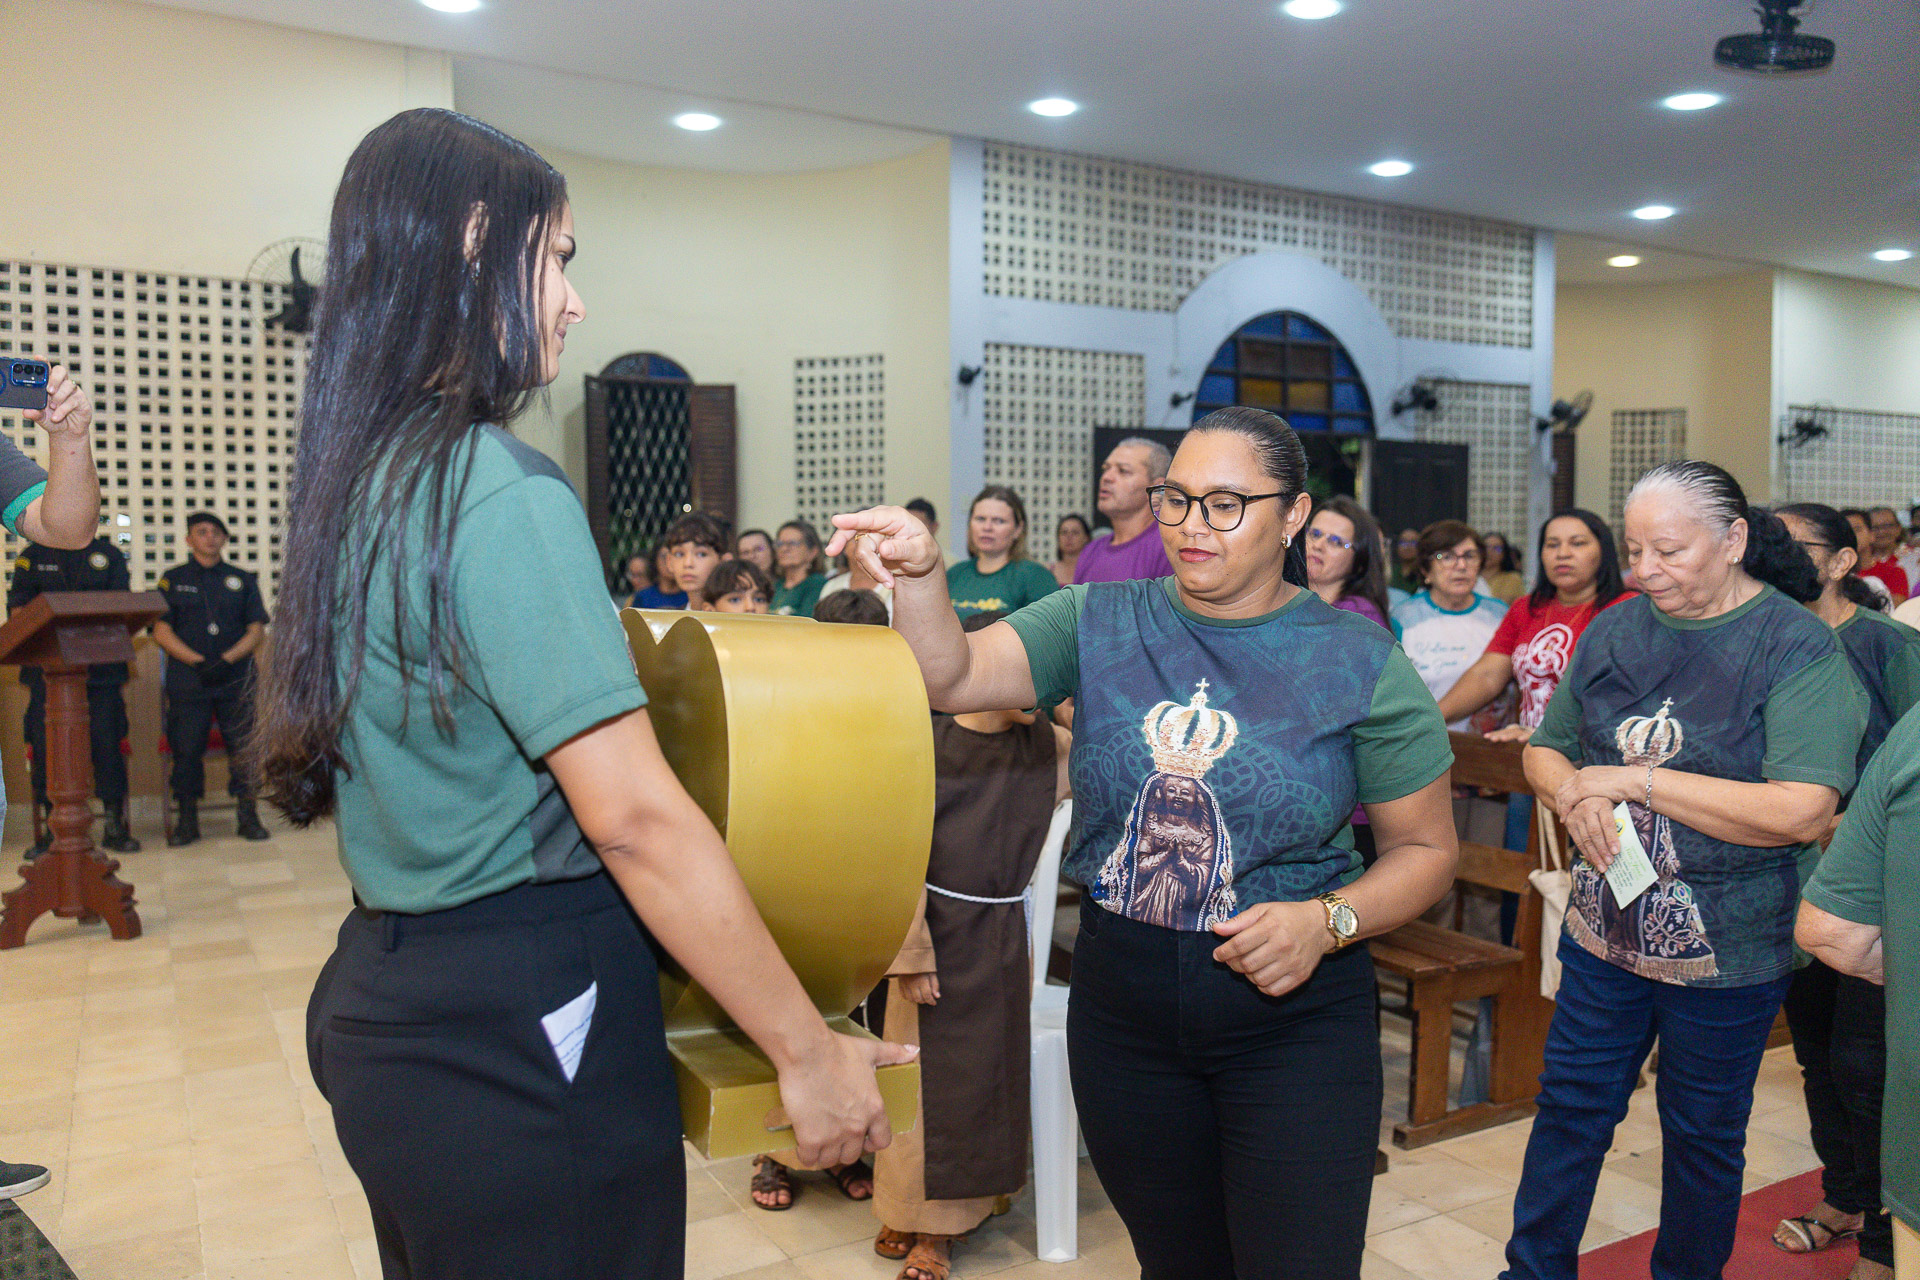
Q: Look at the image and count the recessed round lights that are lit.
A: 9